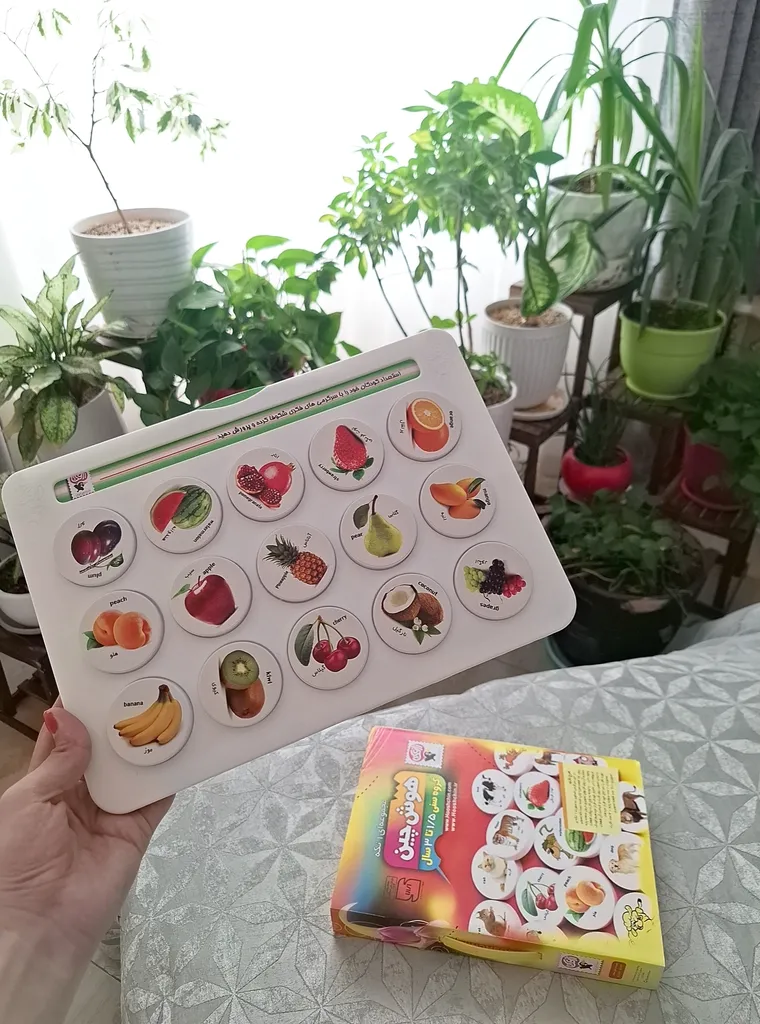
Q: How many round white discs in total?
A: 15